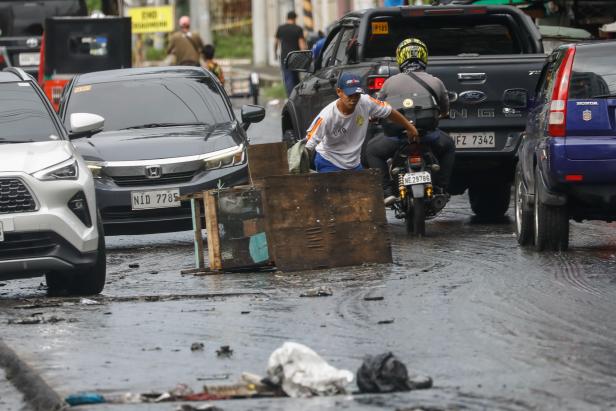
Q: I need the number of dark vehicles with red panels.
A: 1